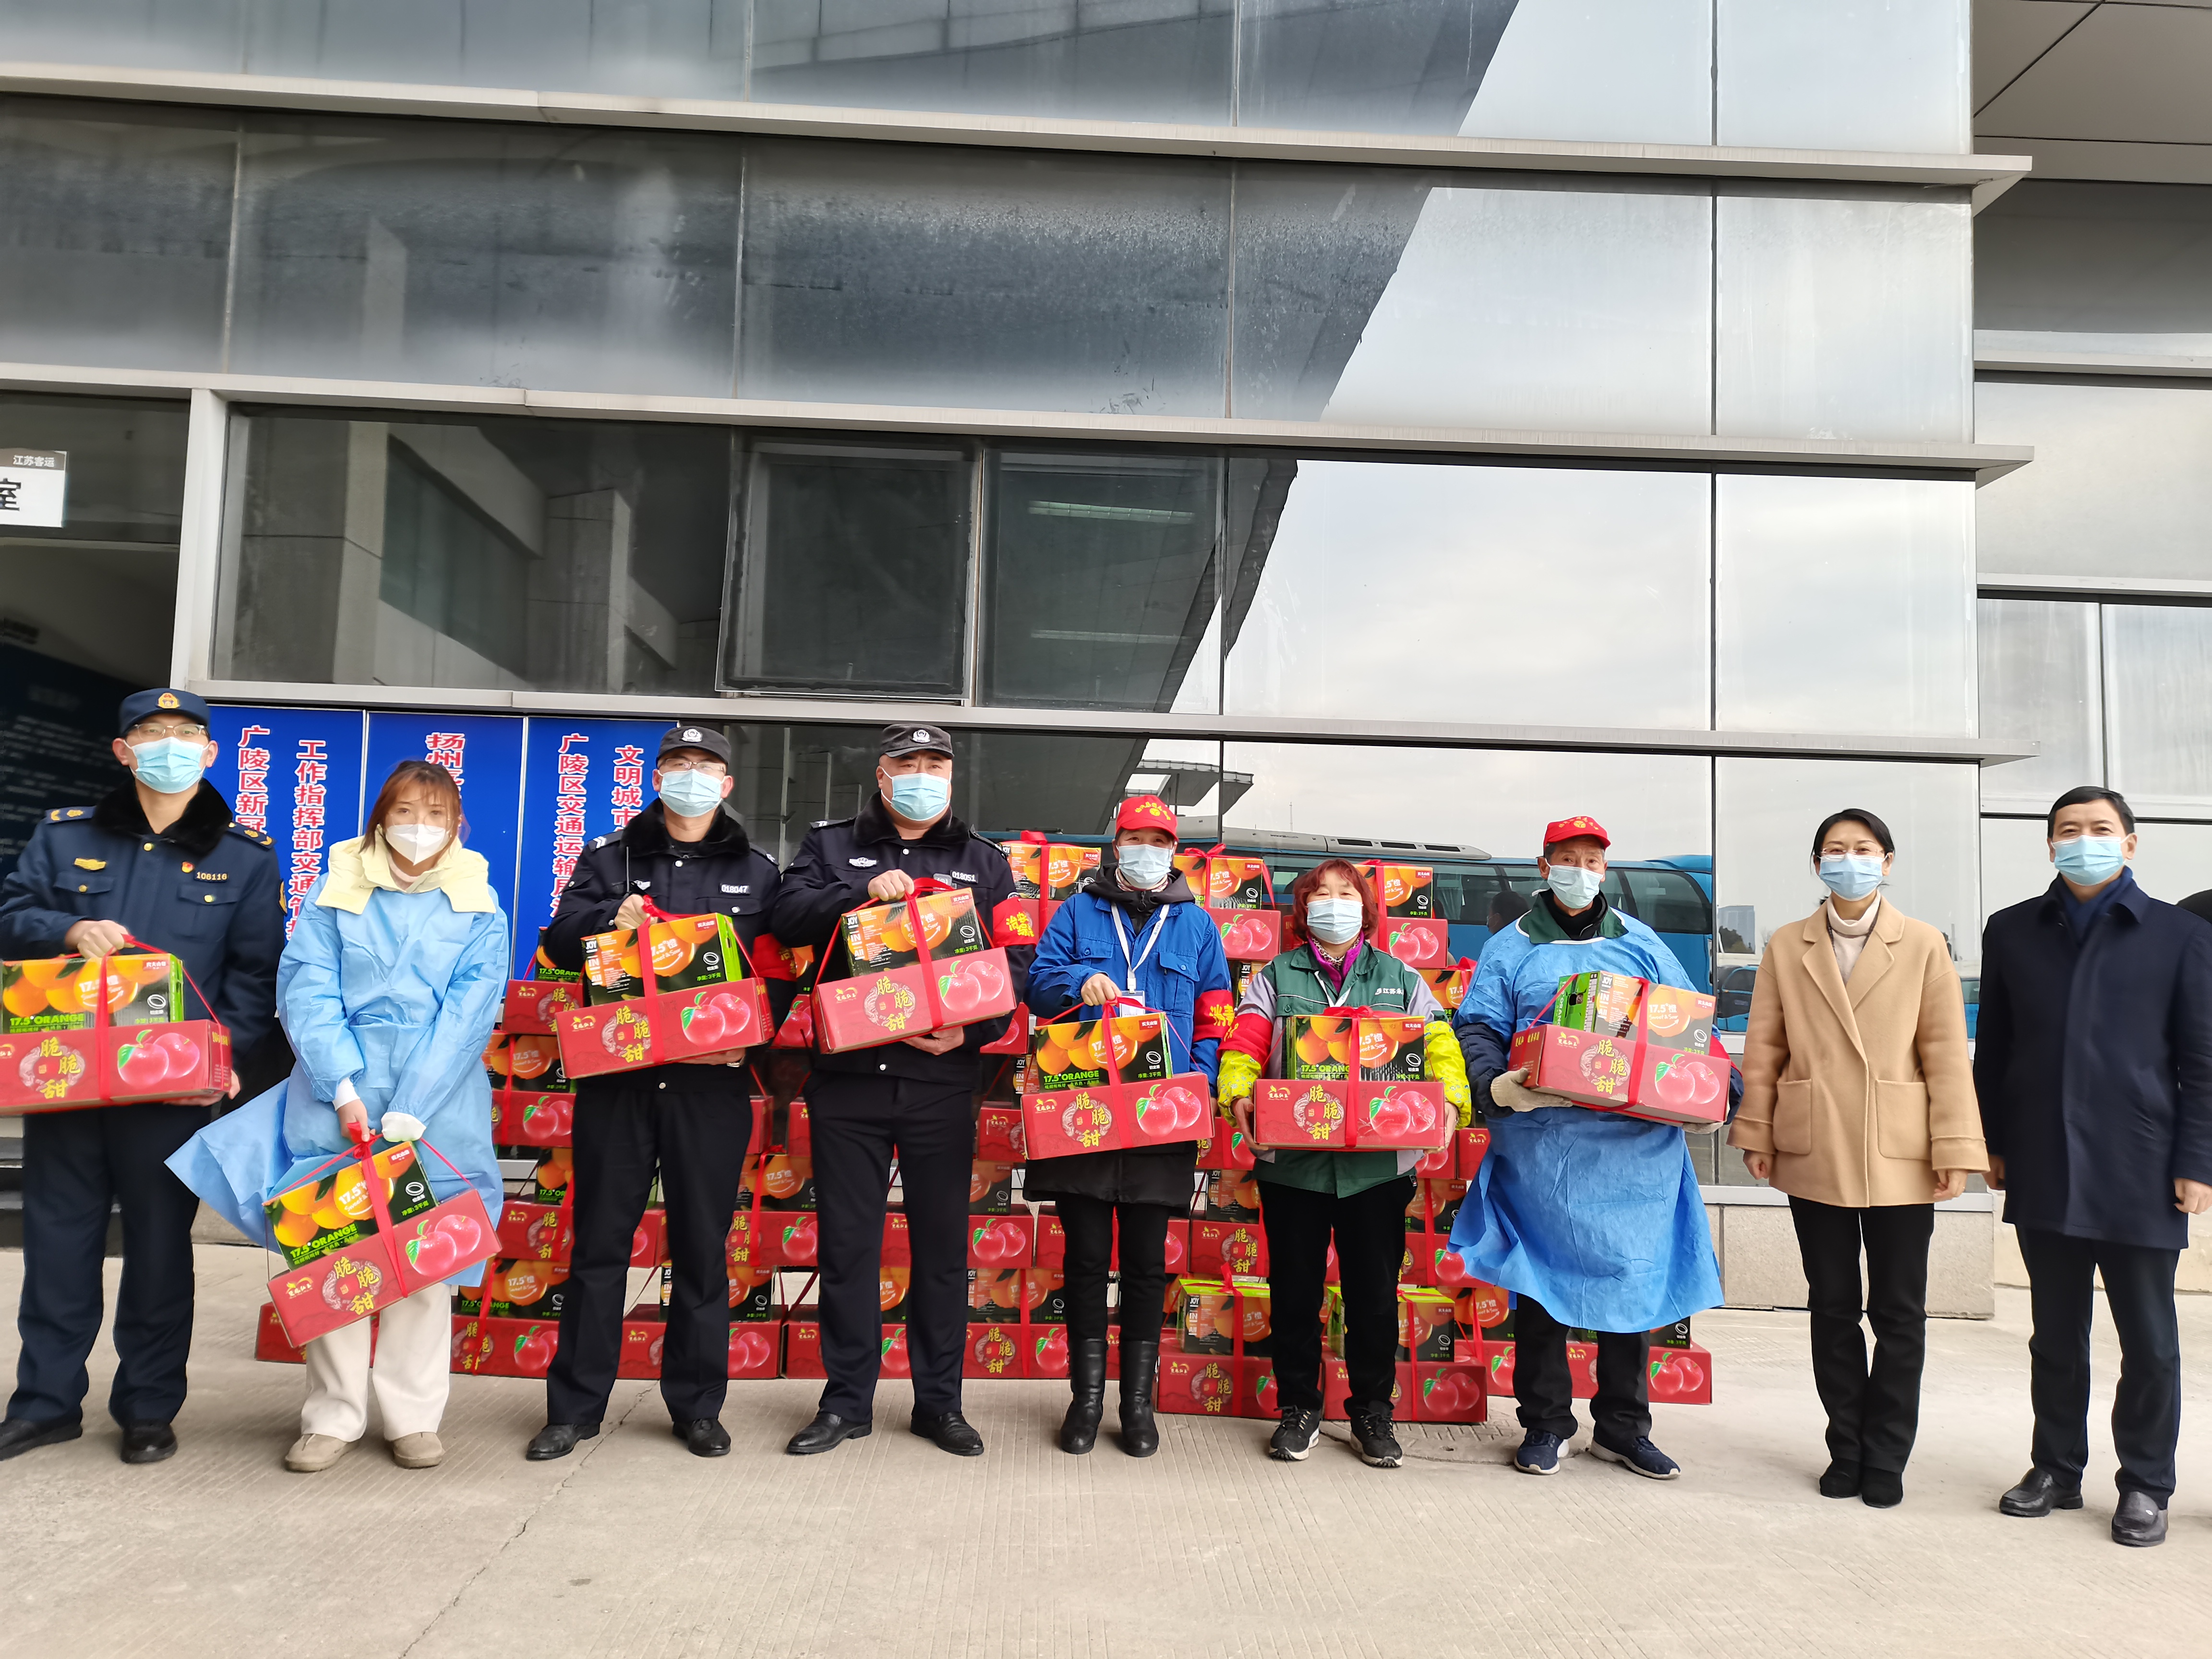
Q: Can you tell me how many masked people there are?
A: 9